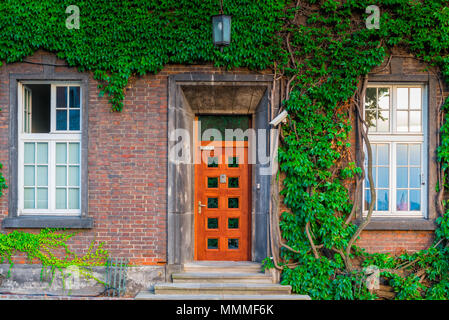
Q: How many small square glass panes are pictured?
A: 10